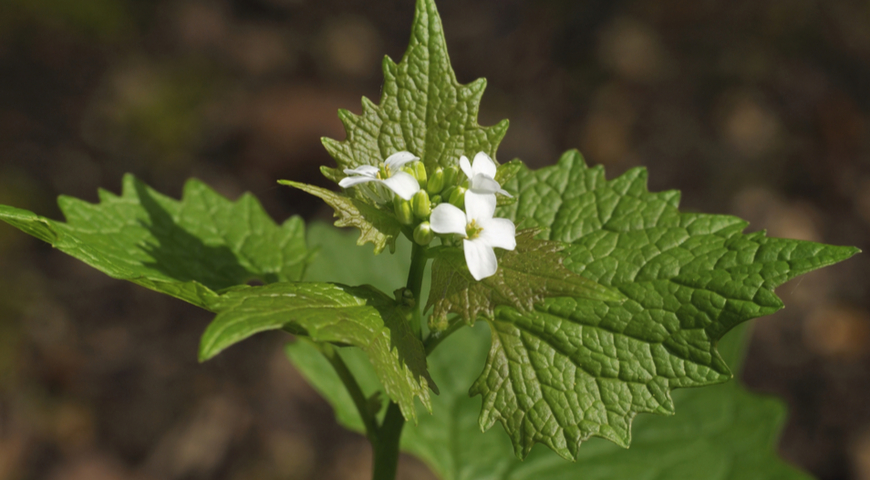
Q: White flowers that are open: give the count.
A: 3